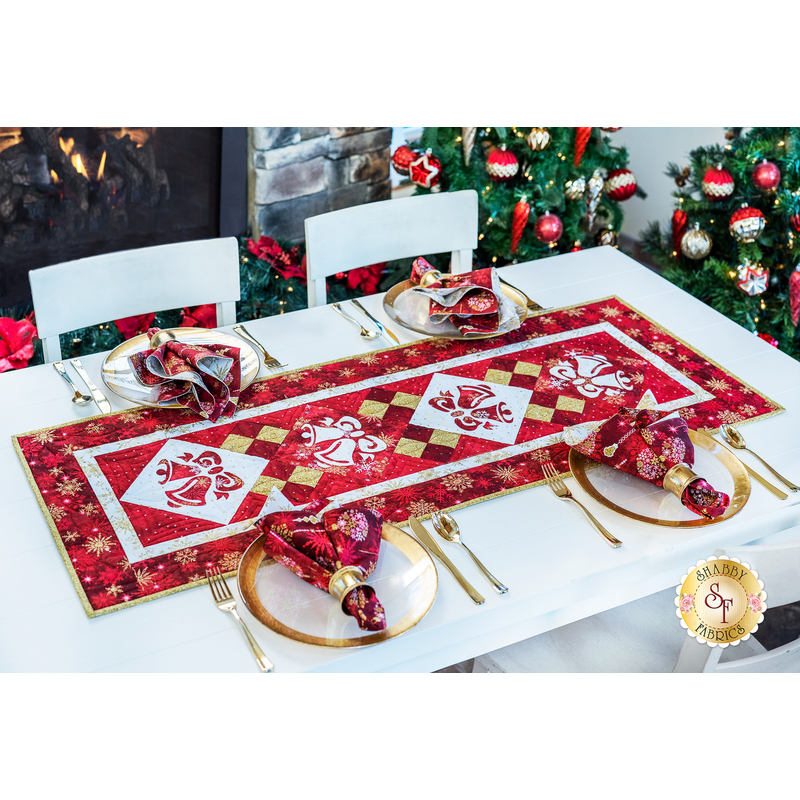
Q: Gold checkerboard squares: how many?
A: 12